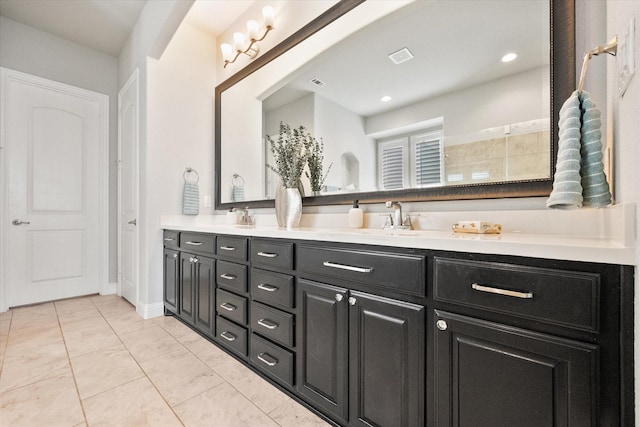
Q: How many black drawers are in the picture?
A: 12